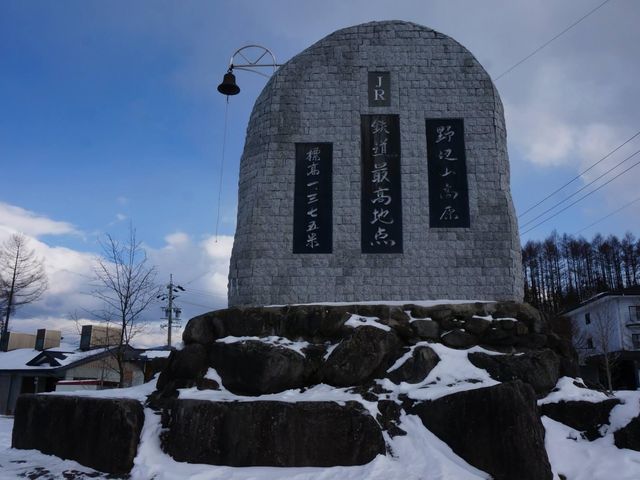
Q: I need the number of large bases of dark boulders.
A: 1